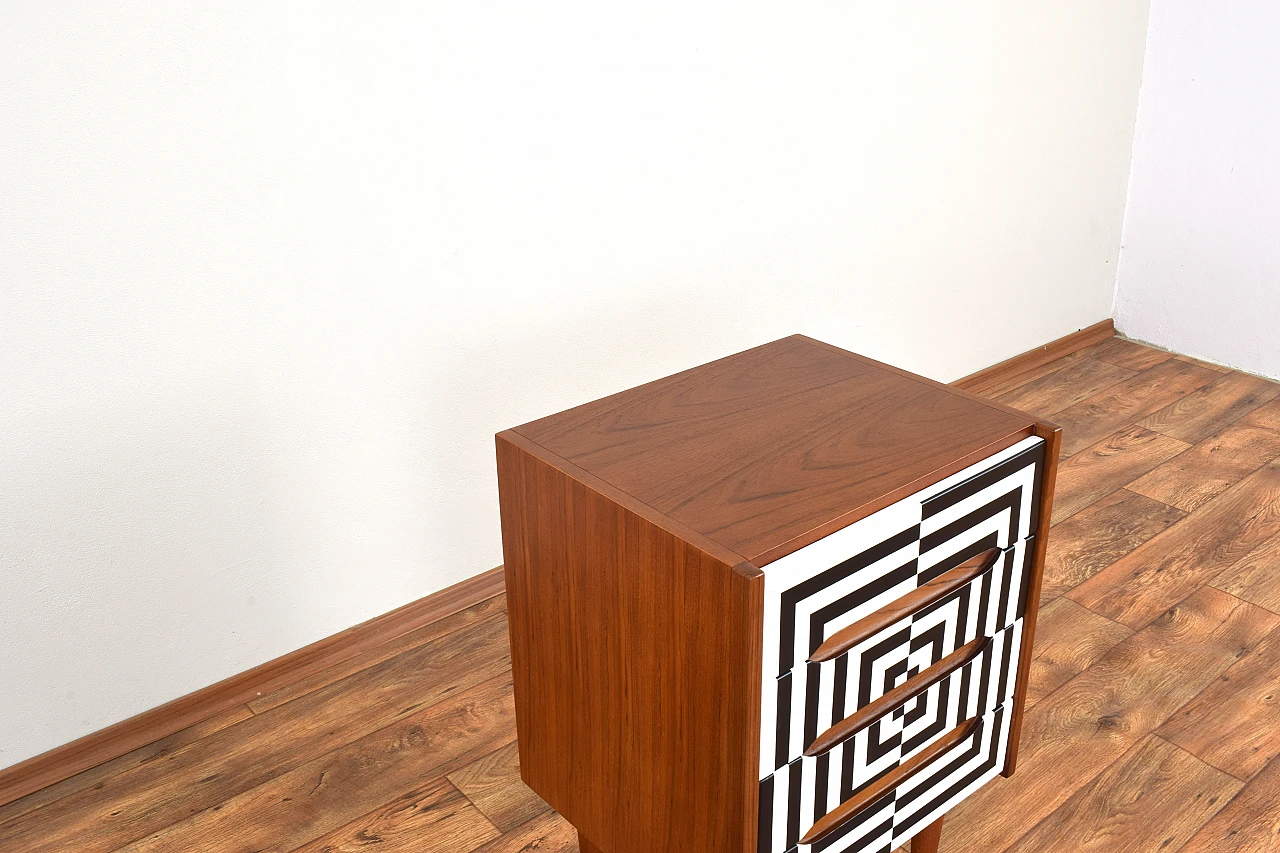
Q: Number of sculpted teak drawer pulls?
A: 3